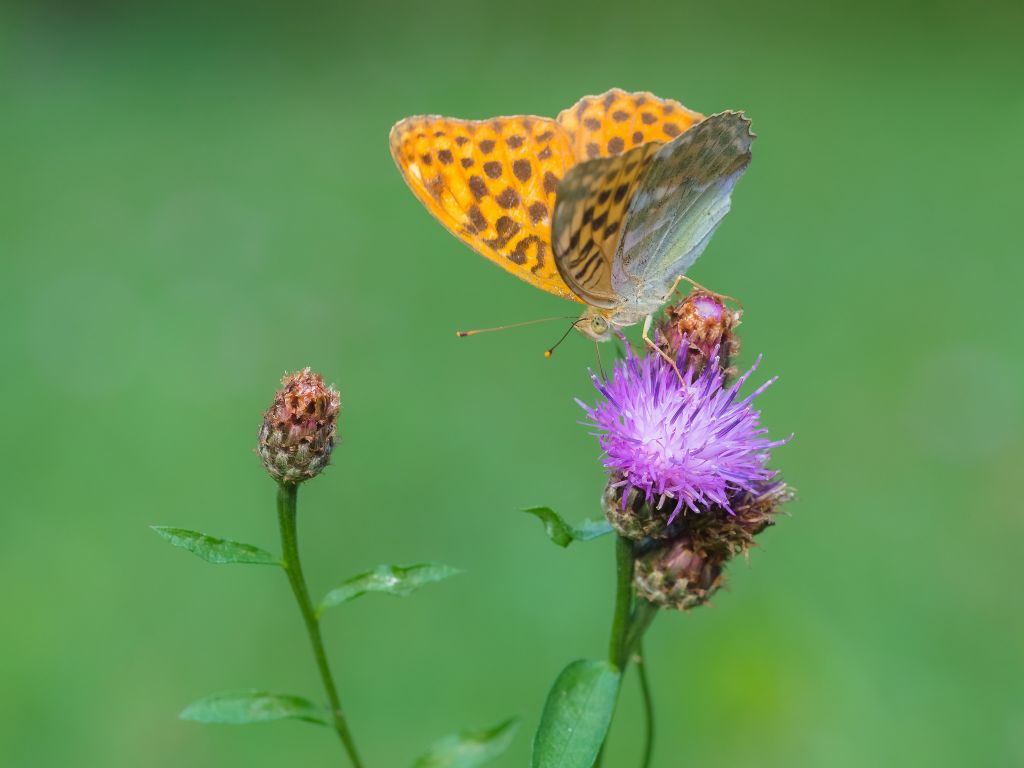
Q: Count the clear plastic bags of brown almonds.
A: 0